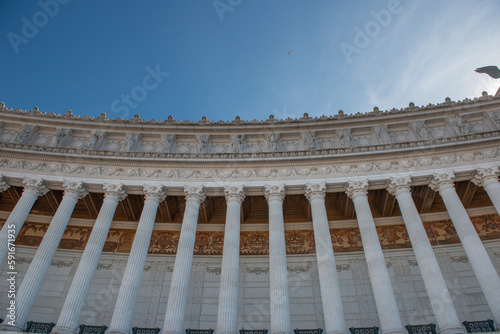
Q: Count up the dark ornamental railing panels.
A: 9